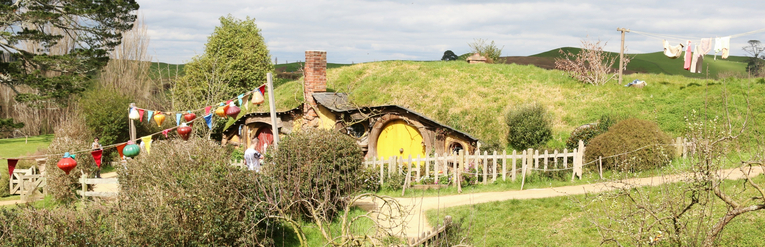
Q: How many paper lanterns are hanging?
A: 9